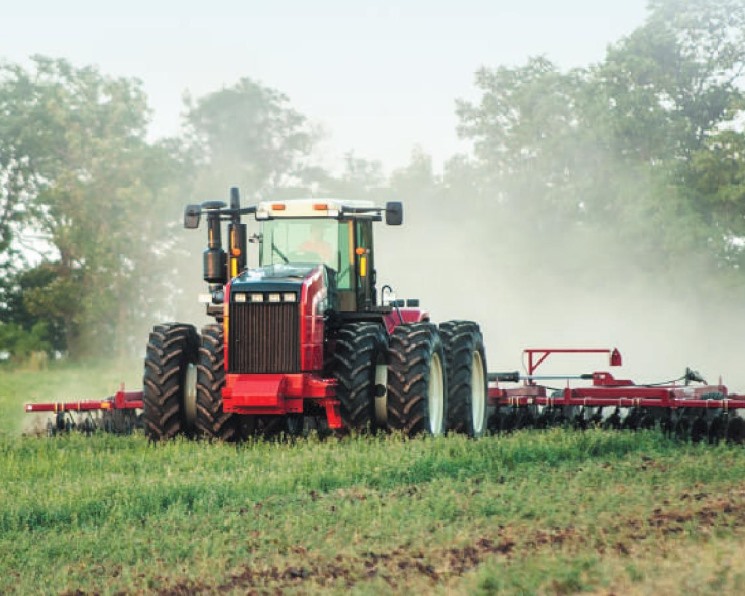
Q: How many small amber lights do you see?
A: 4